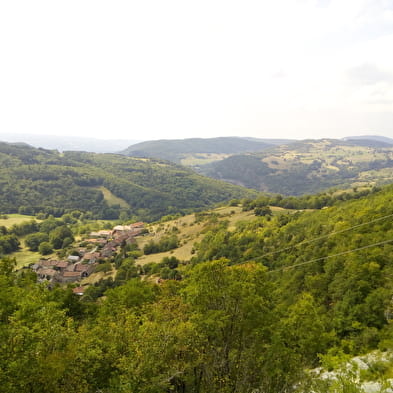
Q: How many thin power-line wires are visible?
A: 2